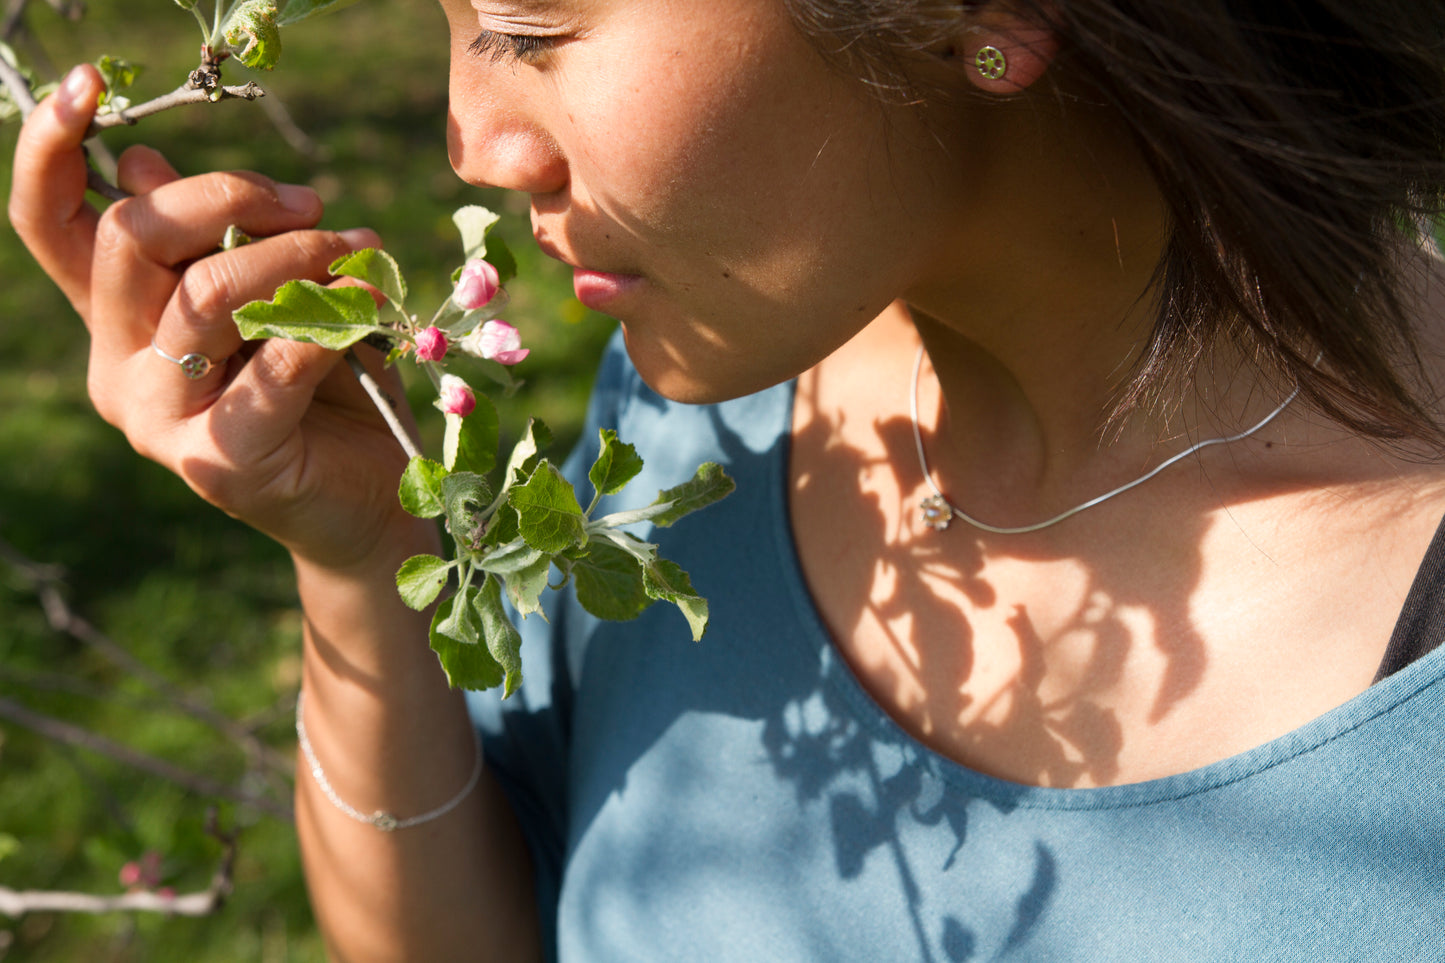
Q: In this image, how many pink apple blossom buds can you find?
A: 4